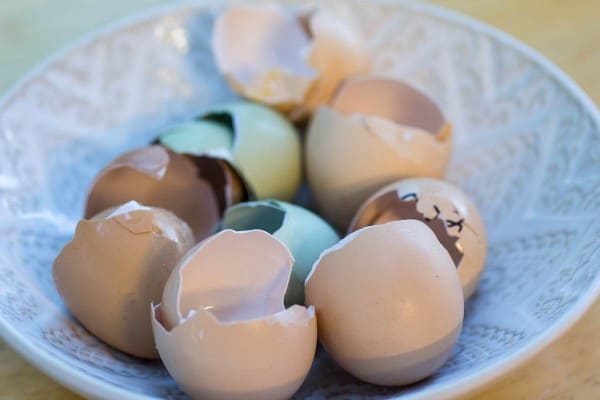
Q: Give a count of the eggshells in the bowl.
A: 9